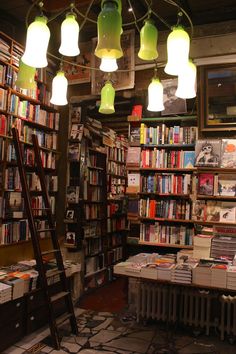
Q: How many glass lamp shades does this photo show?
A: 11